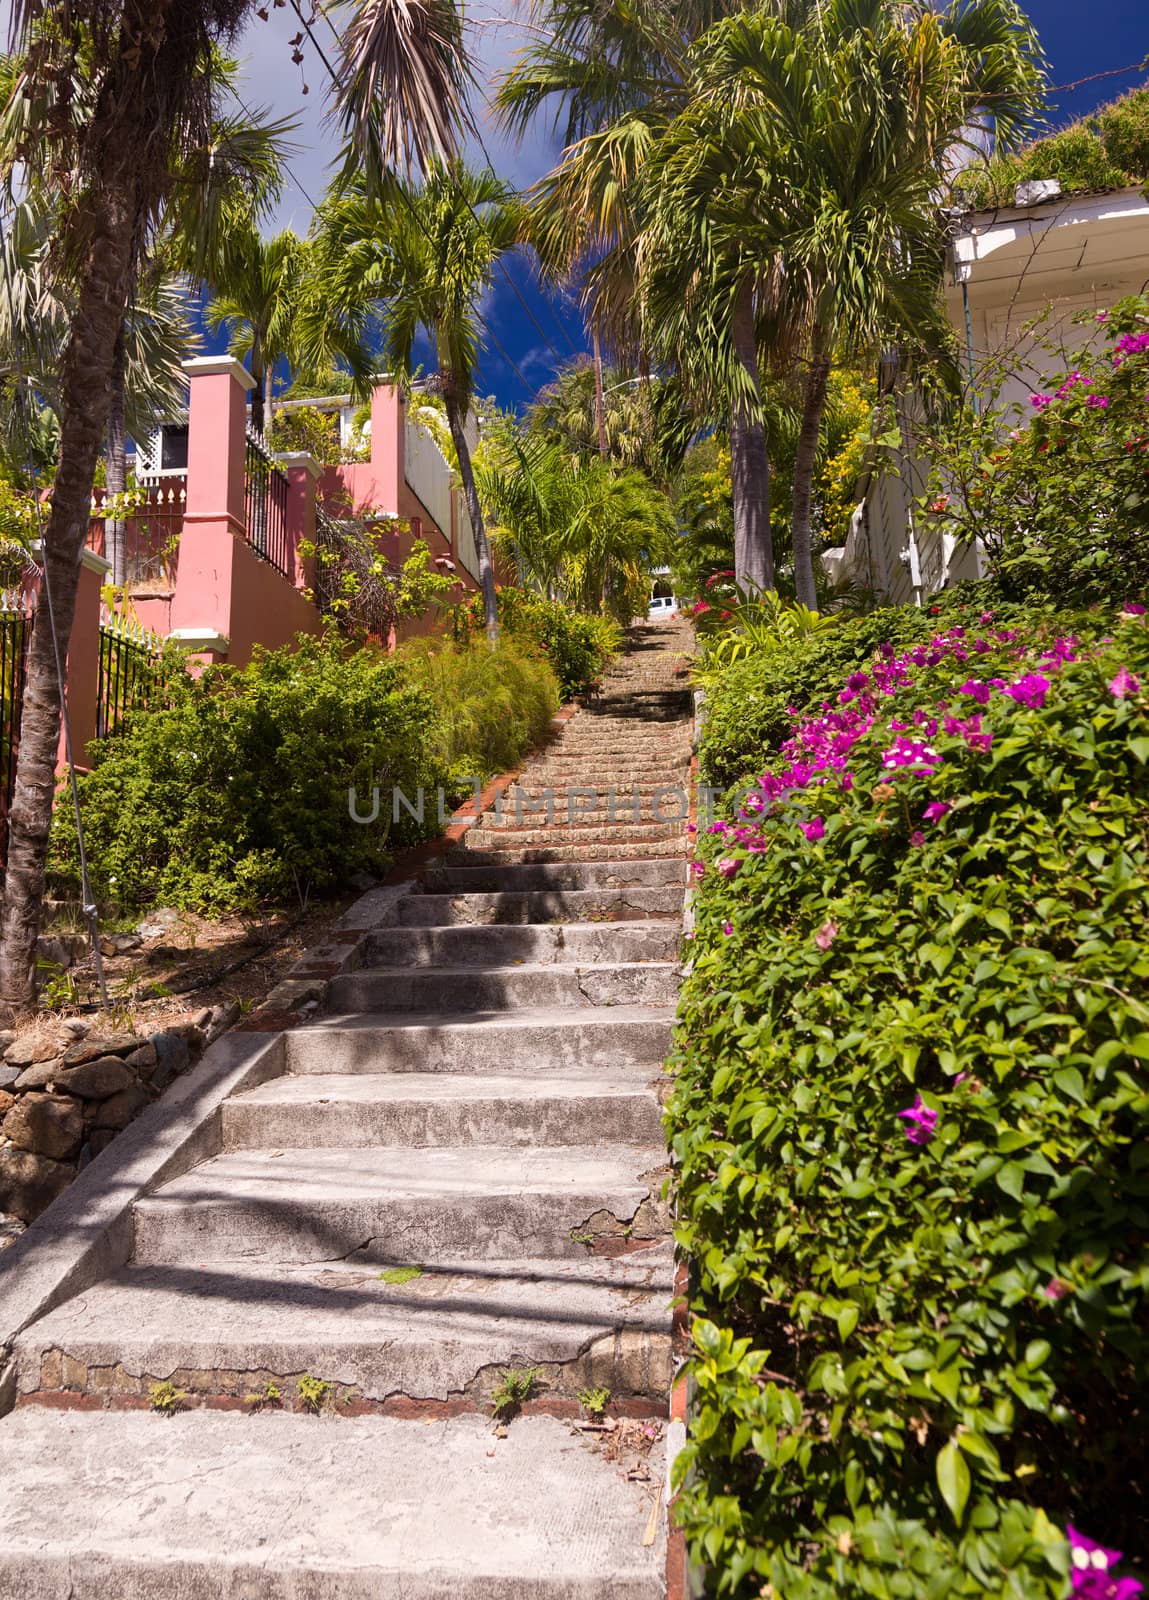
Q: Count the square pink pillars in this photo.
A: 4